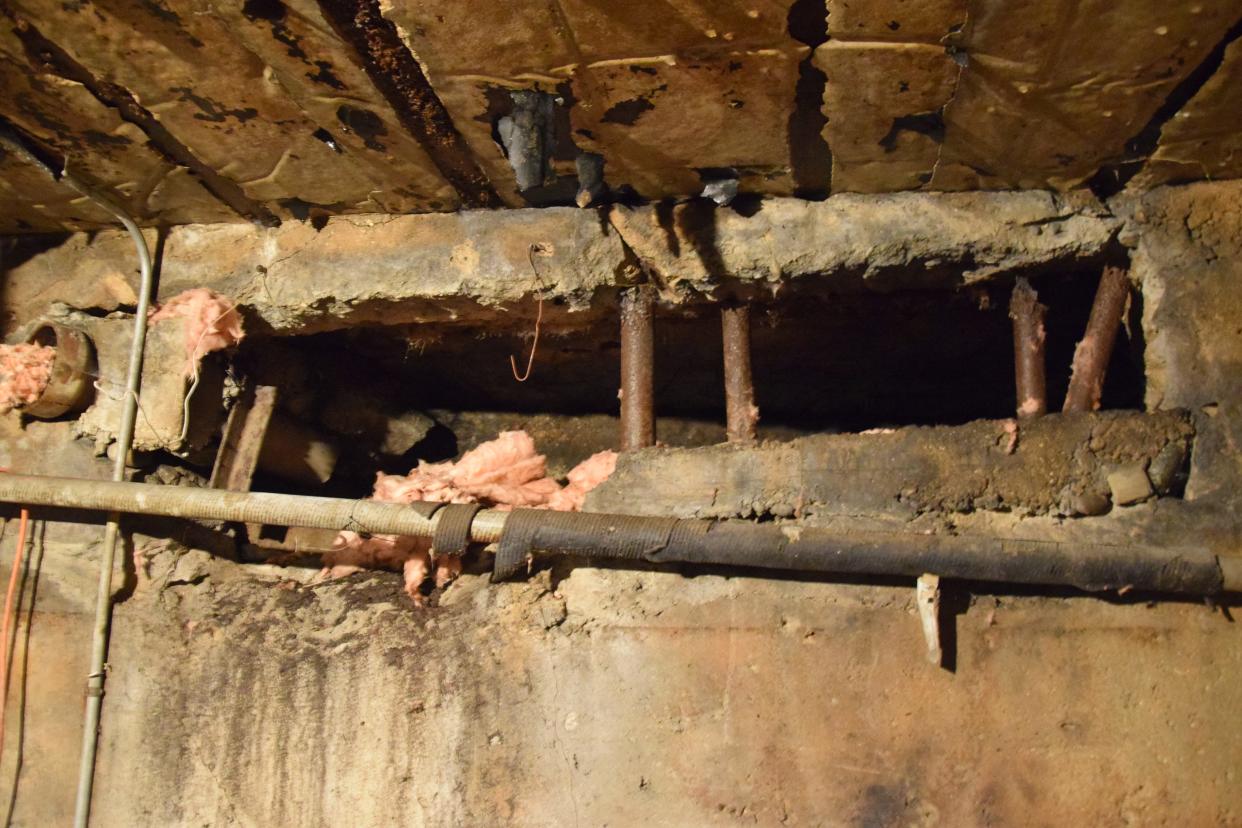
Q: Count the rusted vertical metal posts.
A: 4